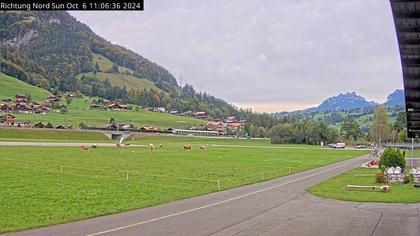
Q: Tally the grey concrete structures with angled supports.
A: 1